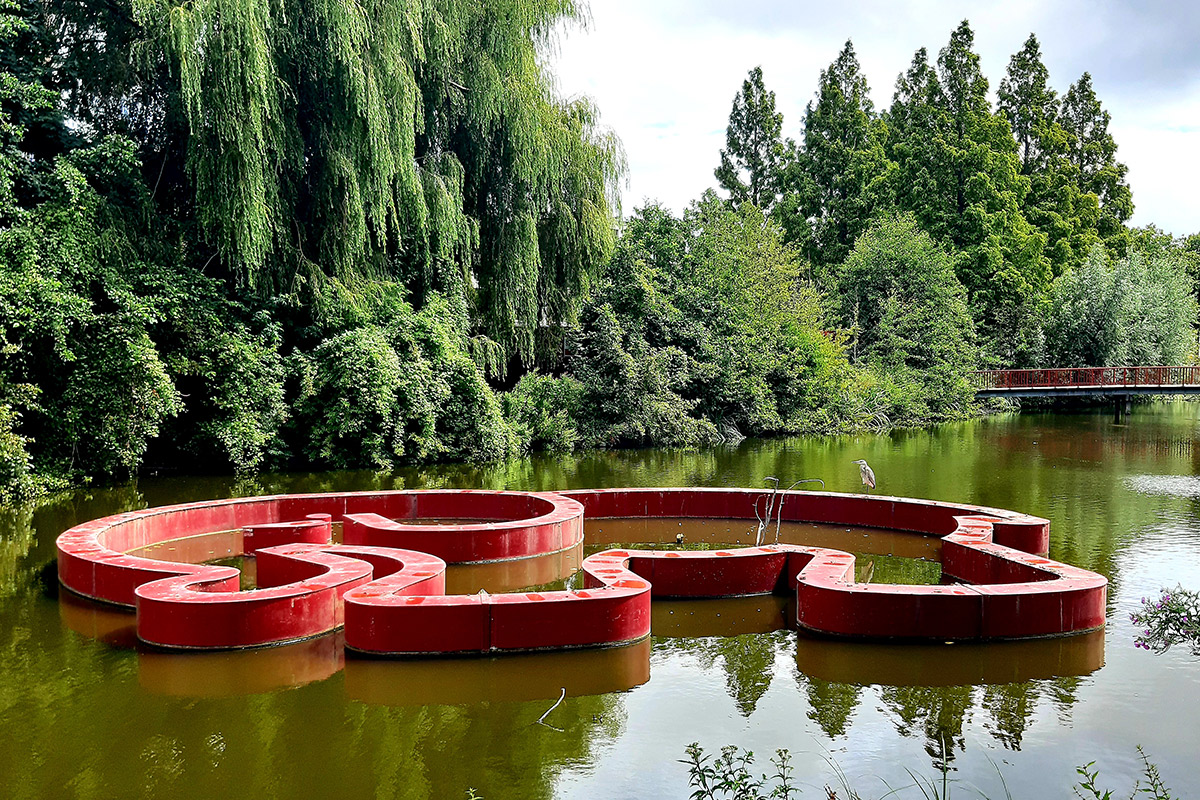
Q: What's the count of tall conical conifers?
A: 6